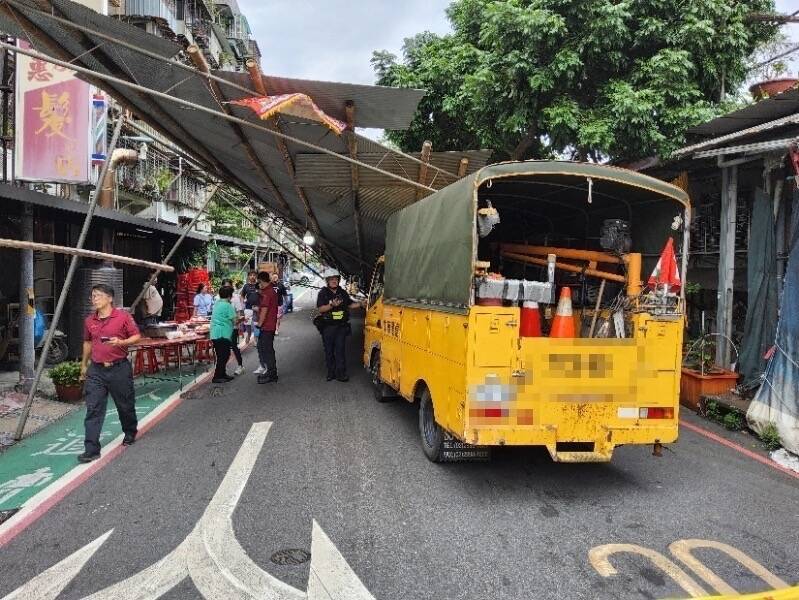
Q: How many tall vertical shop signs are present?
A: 1